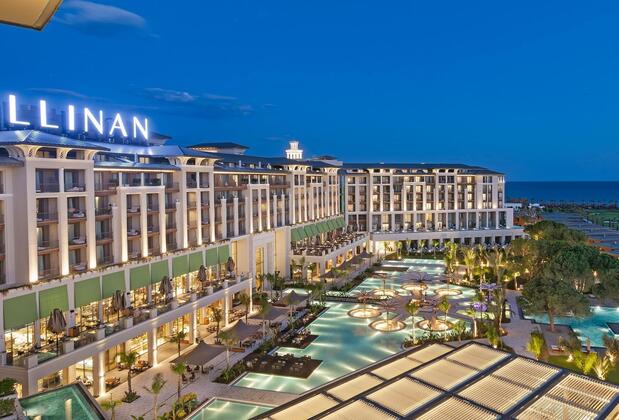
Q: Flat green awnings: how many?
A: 10